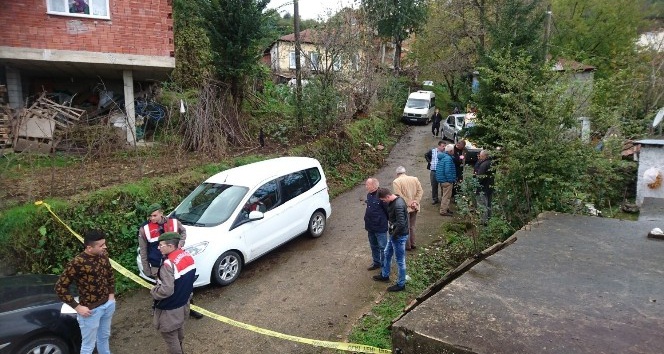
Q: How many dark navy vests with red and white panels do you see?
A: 2